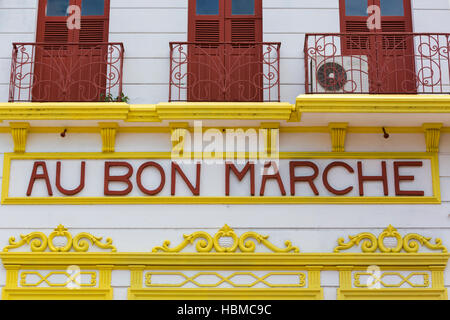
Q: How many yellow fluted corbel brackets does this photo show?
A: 6